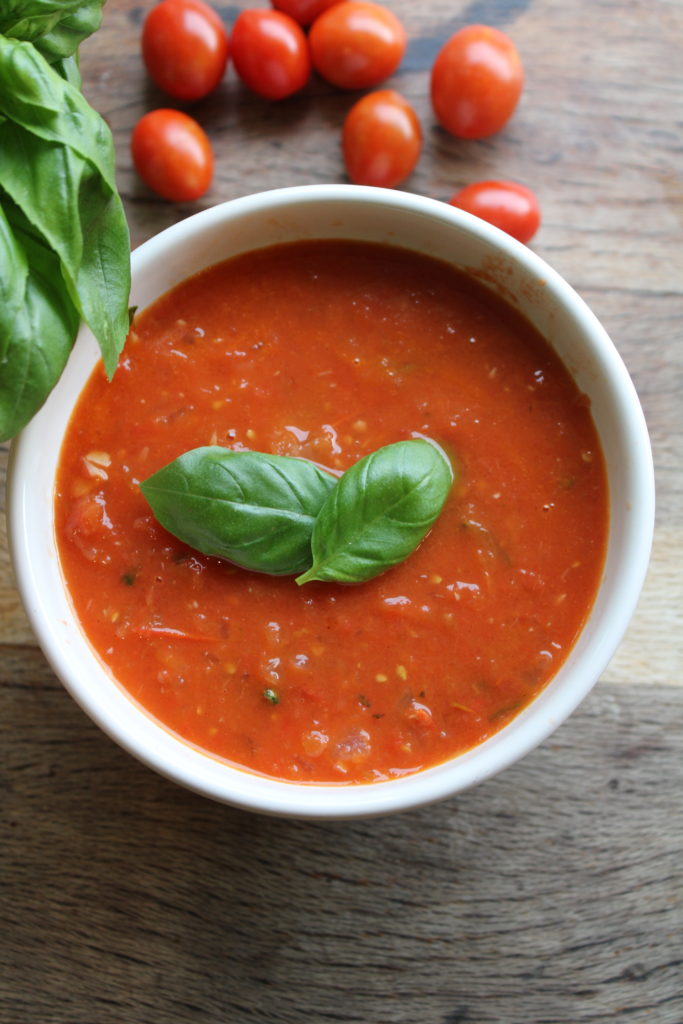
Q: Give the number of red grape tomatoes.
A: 8